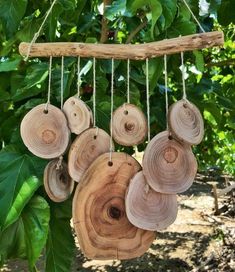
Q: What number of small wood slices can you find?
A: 8